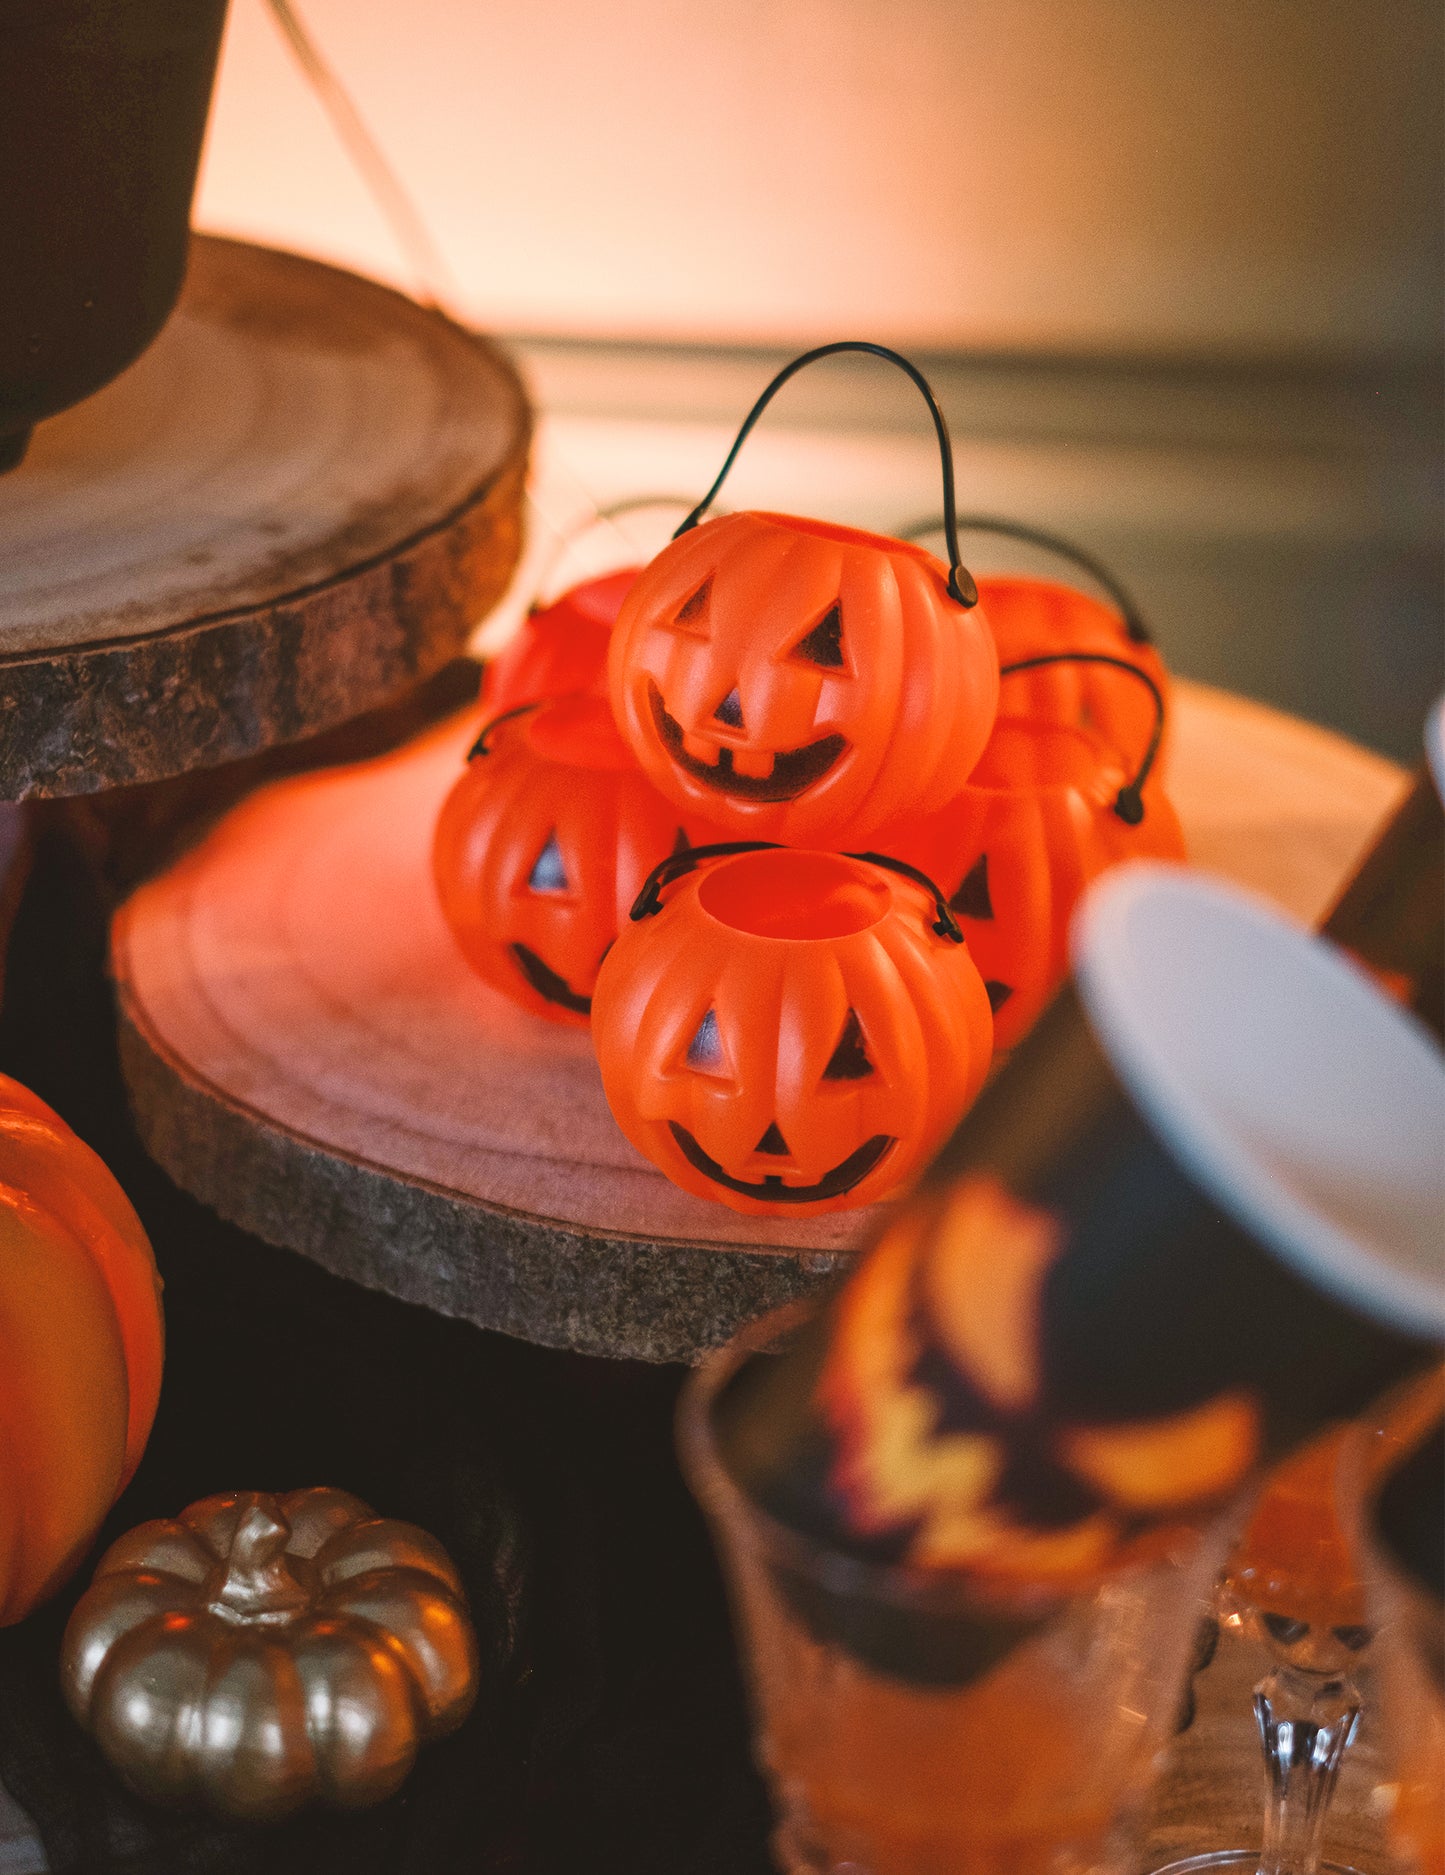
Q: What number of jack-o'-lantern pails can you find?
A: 6